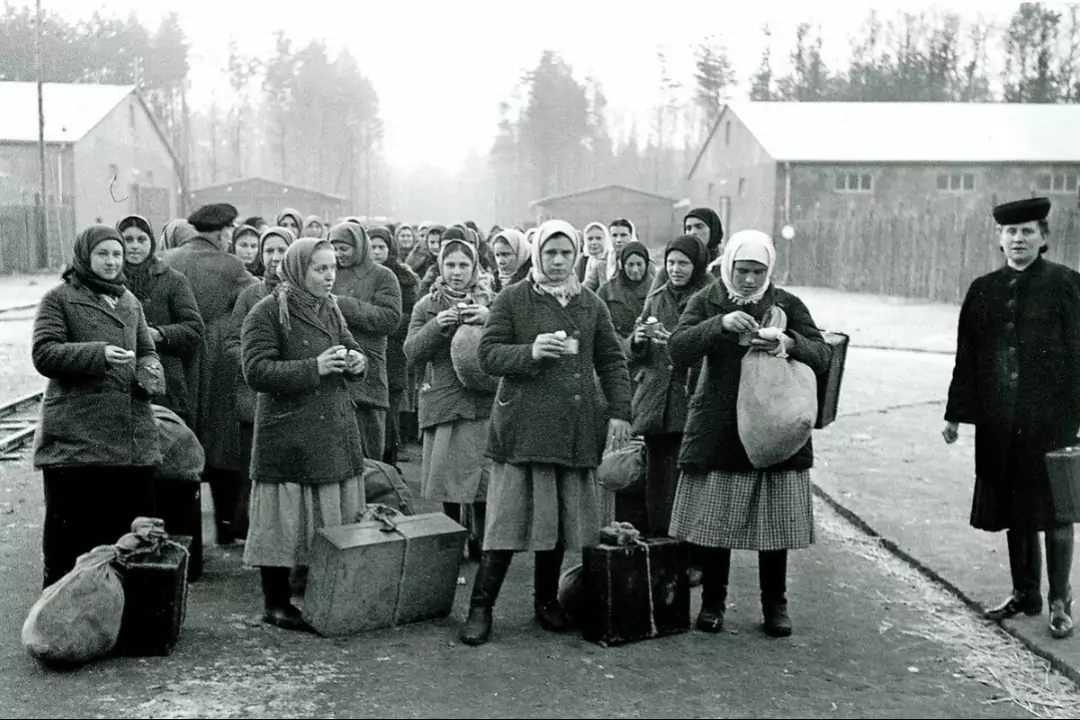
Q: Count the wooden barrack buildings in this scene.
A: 4